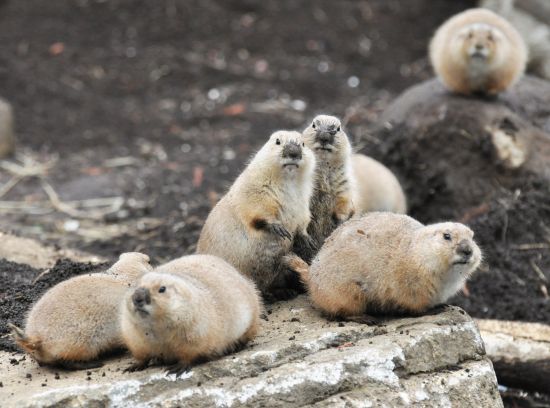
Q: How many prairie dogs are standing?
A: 2